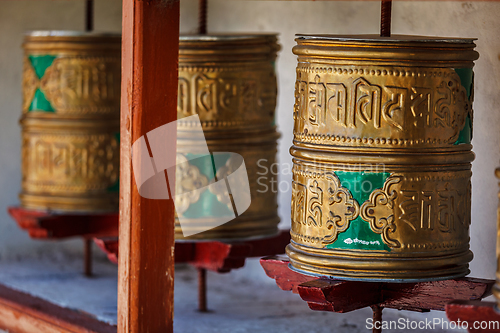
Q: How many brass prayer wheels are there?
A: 3